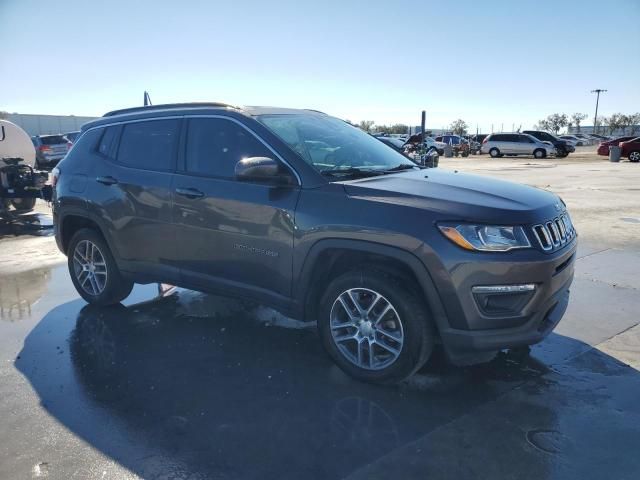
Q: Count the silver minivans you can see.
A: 1